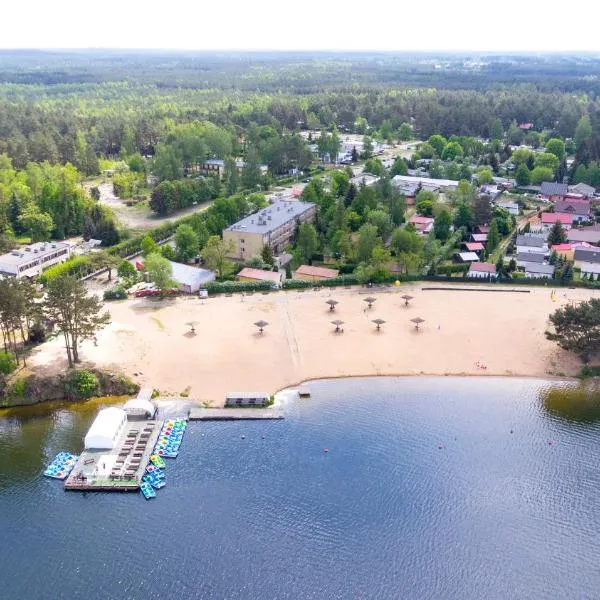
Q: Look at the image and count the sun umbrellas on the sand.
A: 8